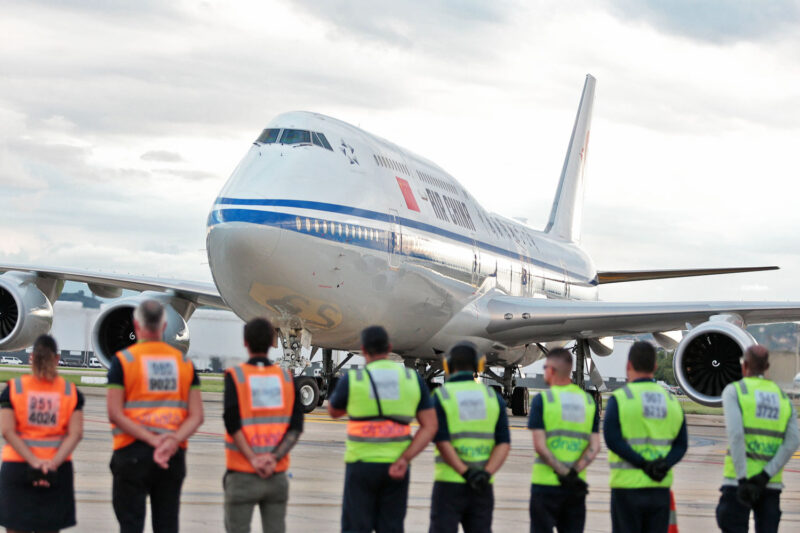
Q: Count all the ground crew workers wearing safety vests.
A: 8